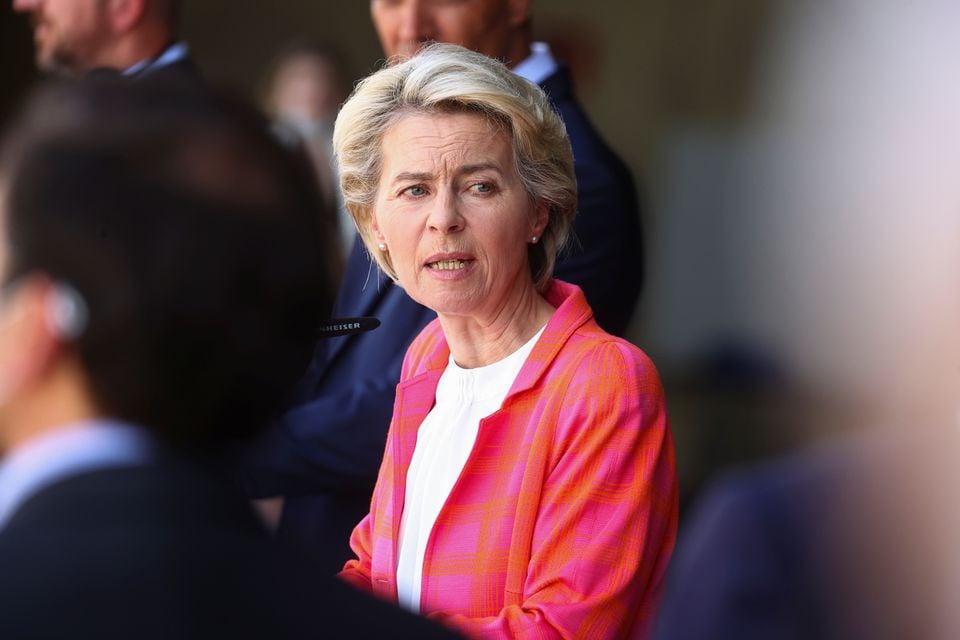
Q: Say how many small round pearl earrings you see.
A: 2